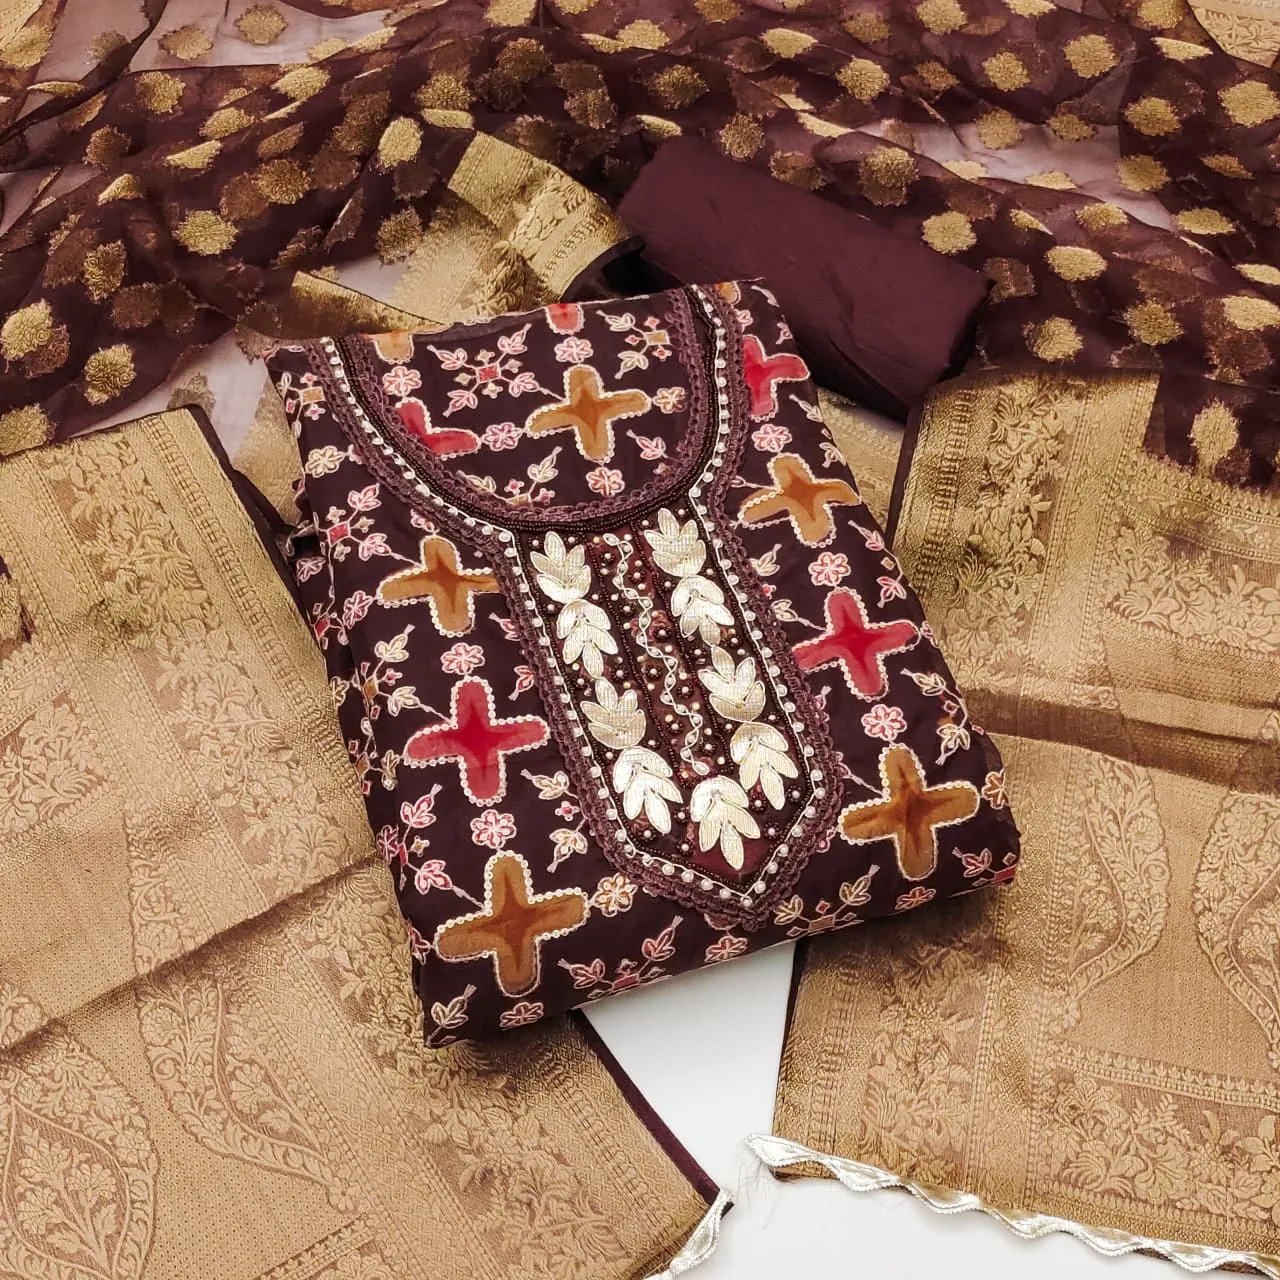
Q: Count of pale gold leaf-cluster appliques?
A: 9